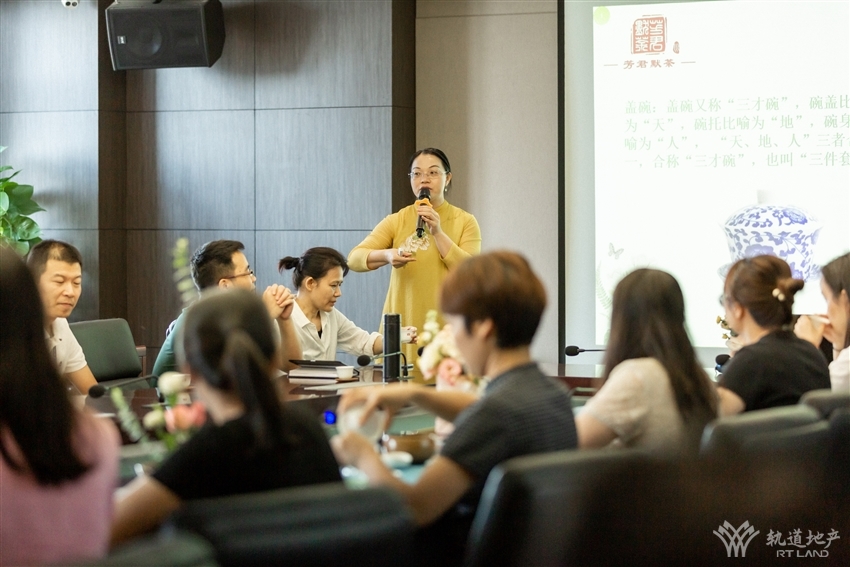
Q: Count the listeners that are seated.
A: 9